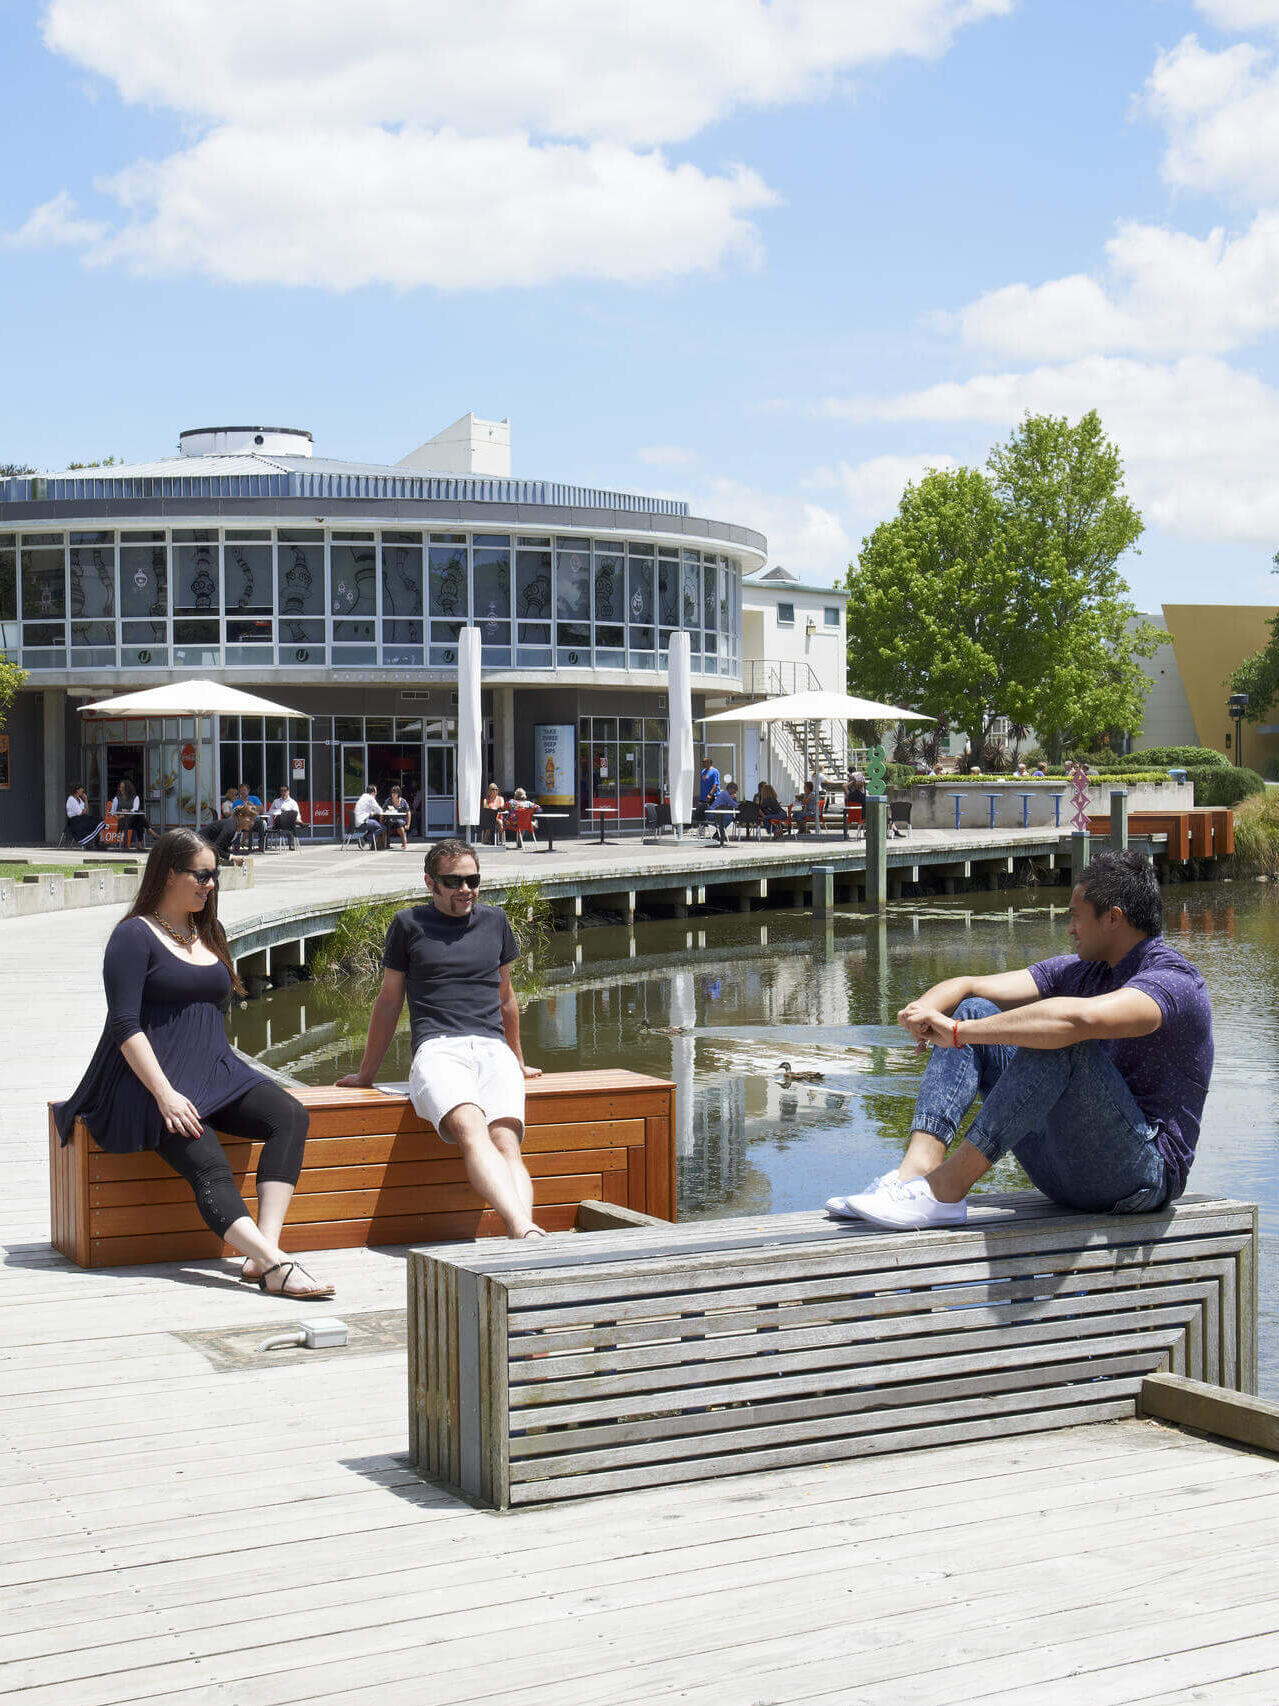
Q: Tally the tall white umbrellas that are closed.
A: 2